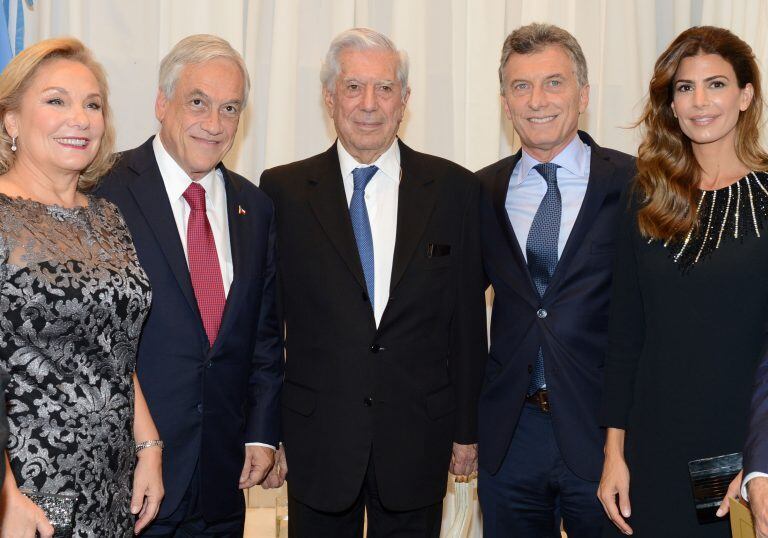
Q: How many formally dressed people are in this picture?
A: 5